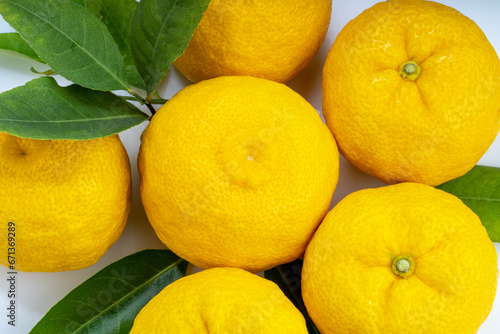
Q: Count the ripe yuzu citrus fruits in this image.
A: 6